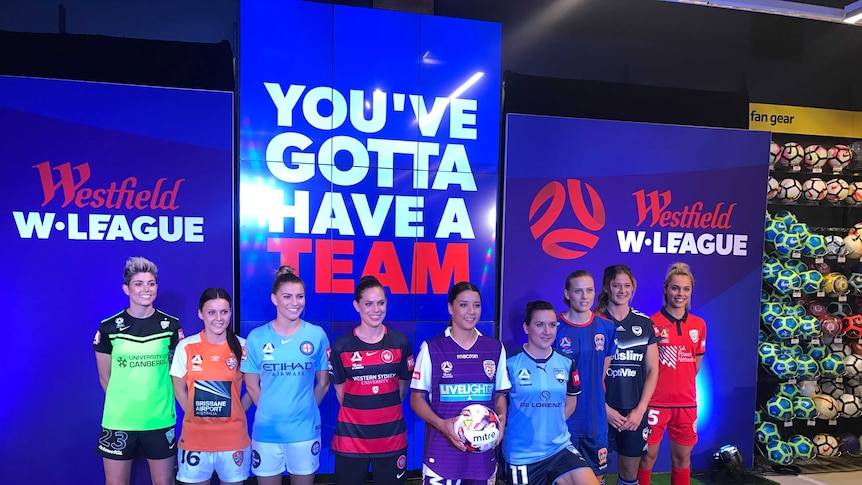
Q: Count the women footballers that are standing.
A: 9